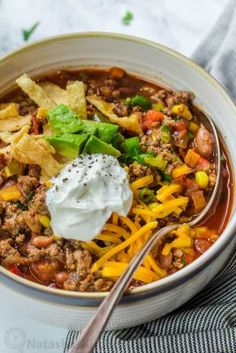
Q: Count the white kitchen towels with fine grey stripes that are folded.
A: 1